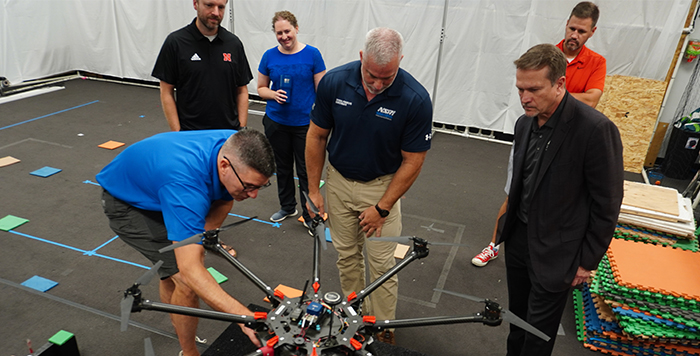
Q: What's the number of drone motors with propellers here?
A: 5